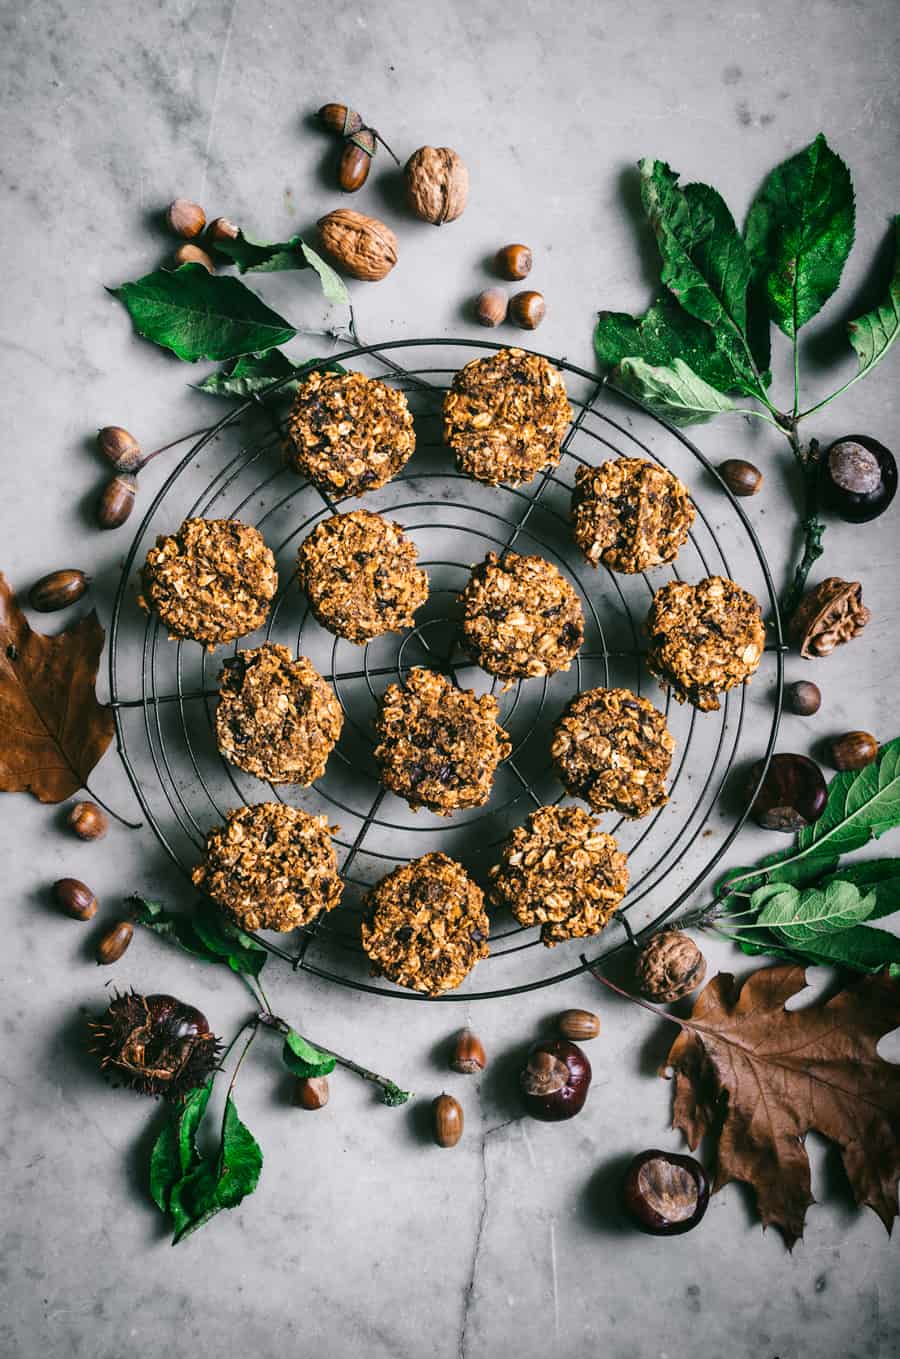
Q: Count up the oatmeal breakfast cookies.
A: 13